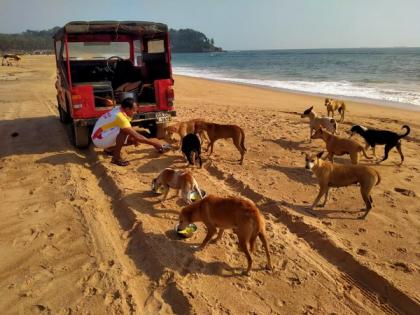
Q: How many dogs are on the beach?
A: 10